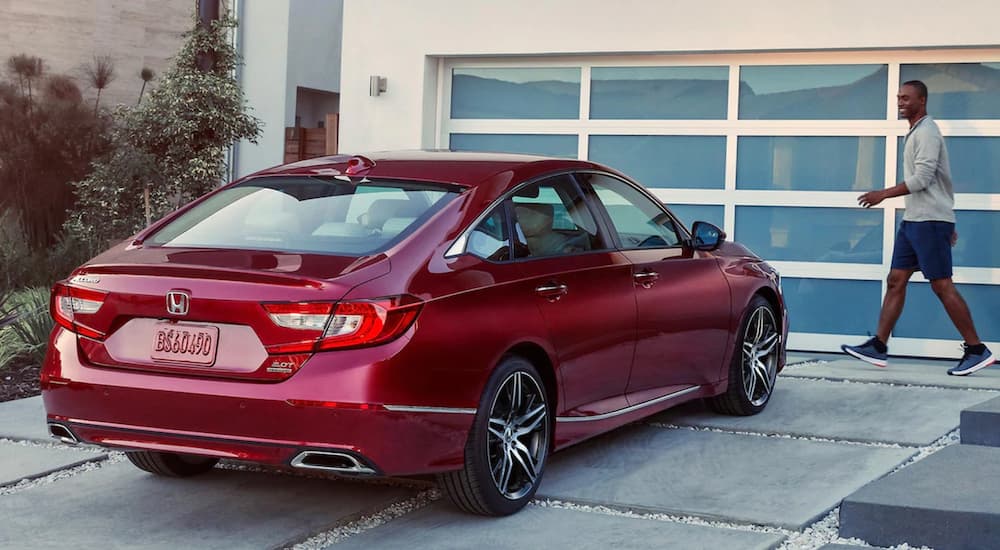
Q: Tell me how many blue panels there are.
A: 13